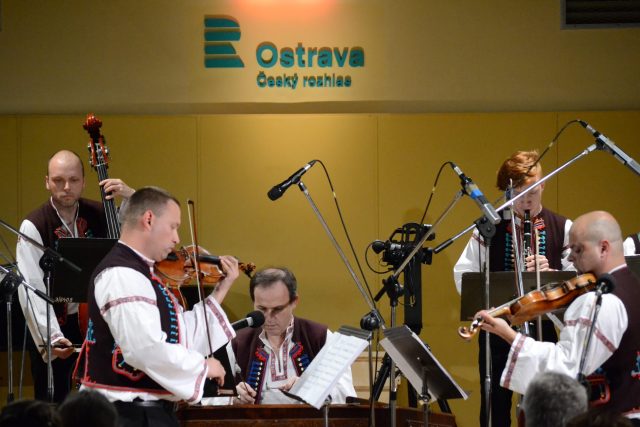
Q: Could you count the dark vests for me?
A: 5